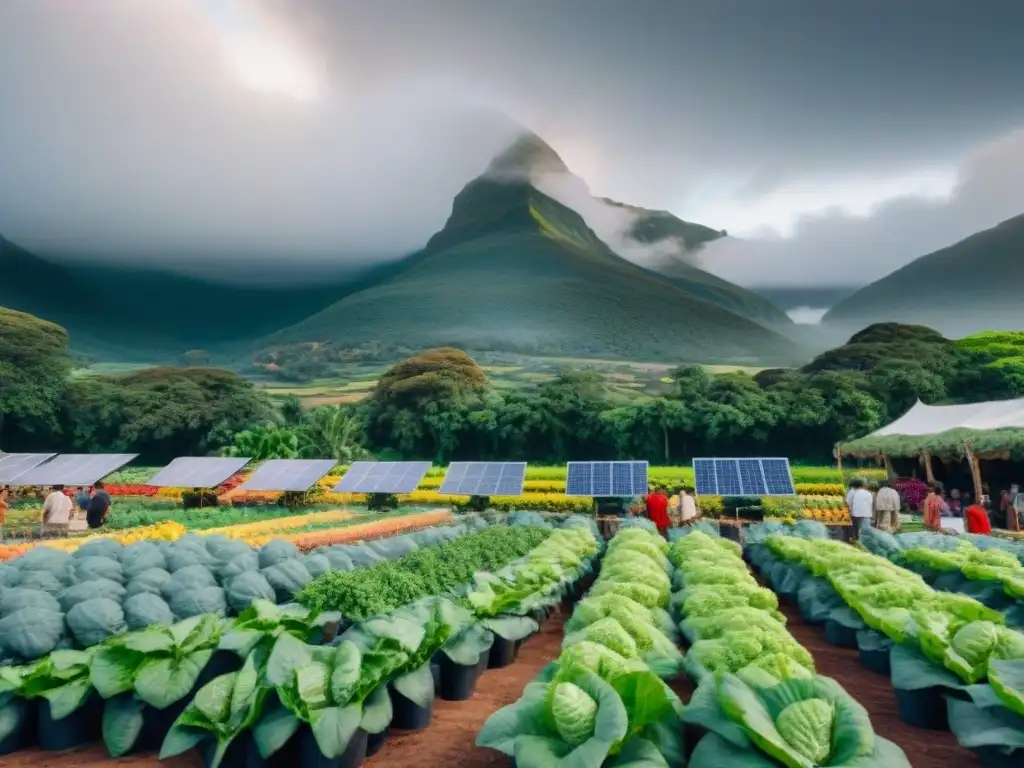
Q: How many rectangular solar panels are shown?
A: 8